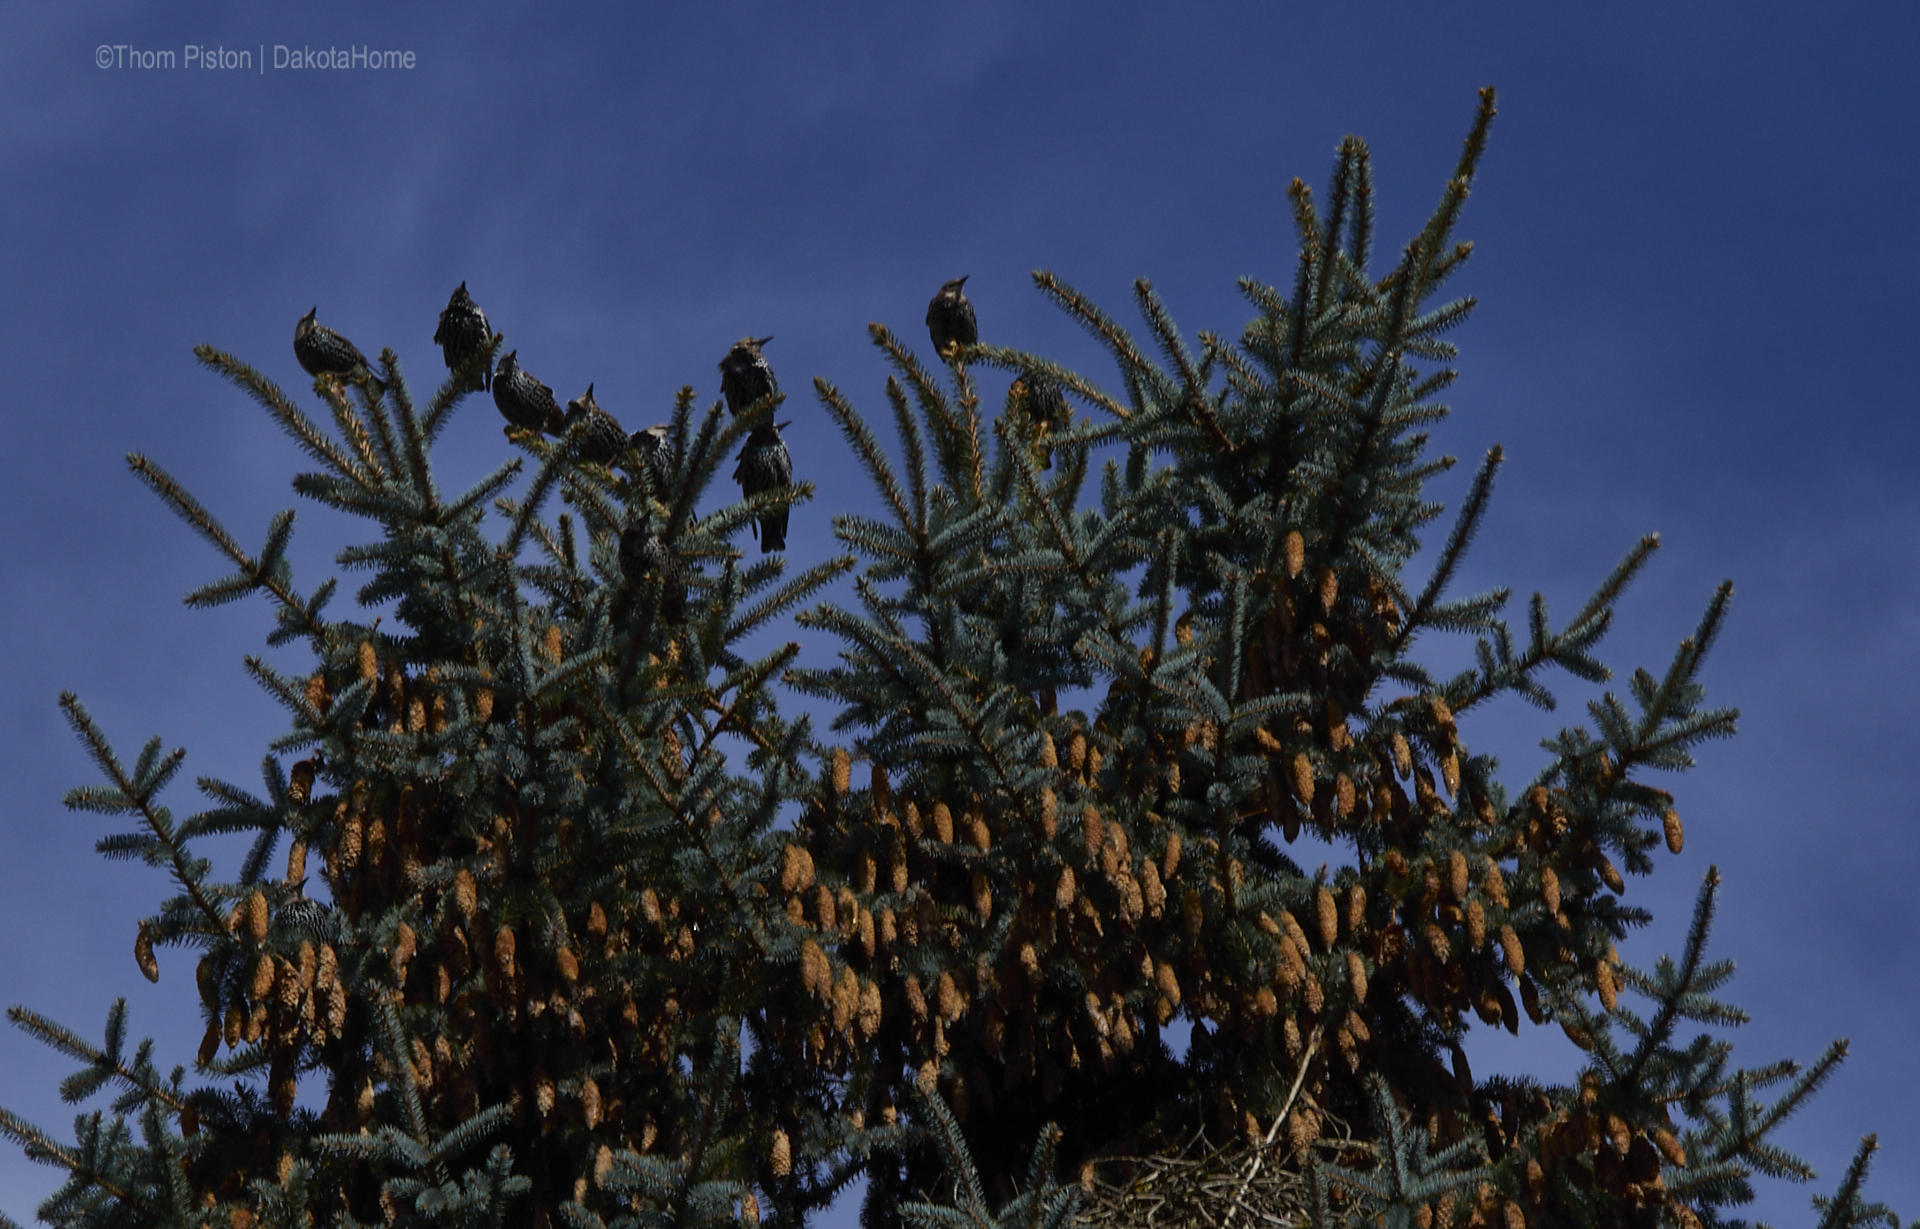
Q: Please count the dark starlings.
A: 11